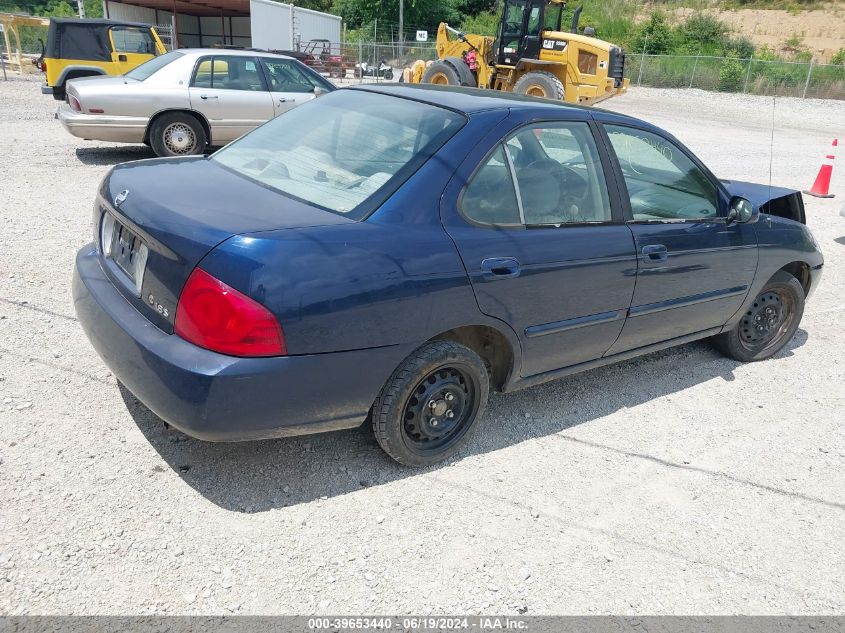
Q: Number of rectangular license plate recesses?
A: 1